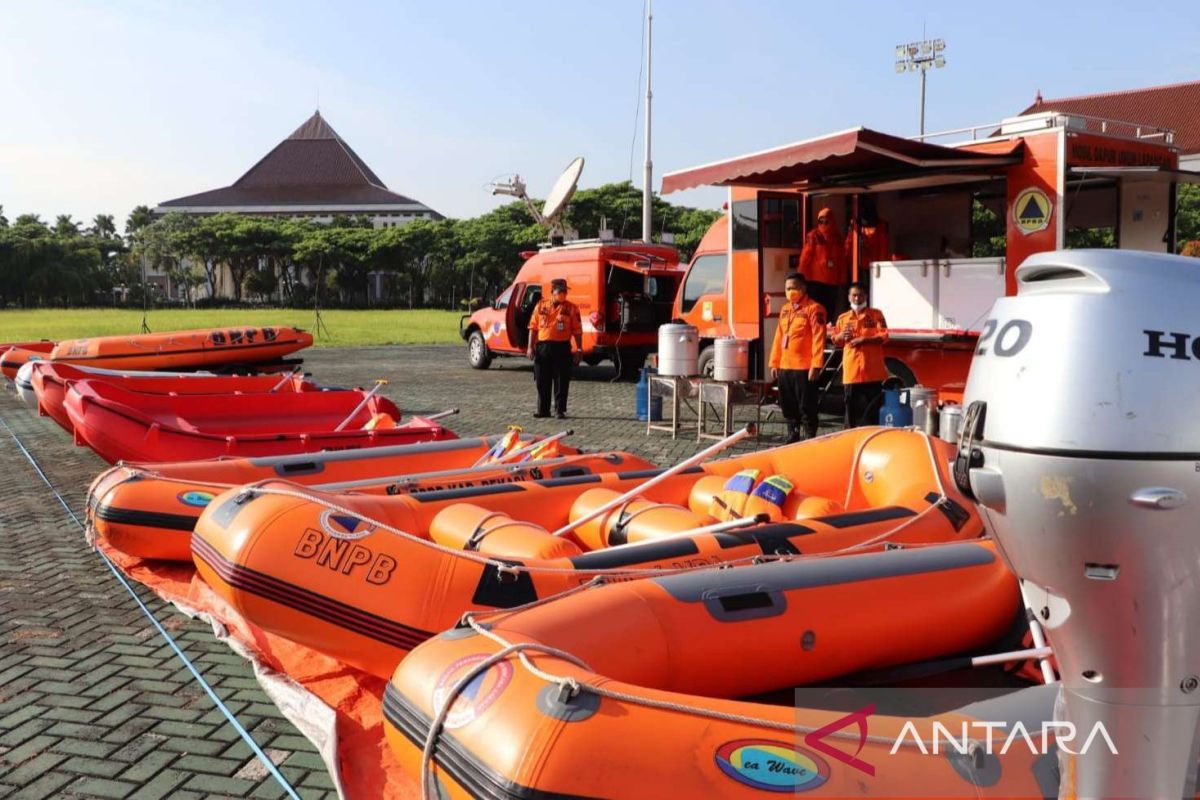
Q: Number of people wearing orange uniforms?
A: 5